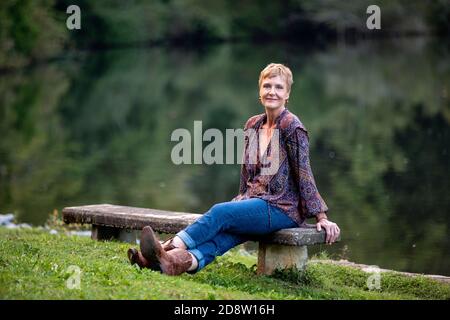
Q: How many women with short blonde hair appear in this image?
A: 1